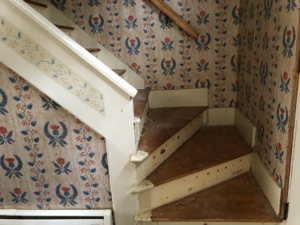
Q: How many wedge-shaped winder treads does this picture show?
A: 3